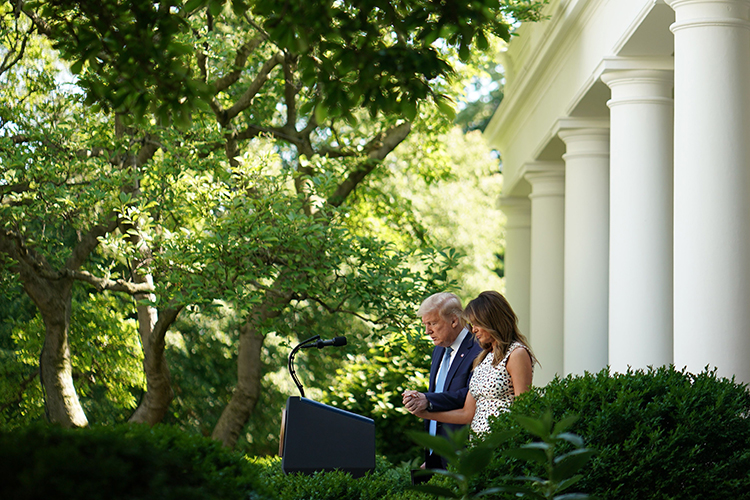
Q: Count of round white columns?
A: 5